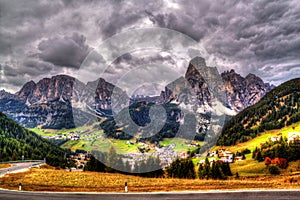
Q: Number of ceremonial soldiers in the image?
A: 0